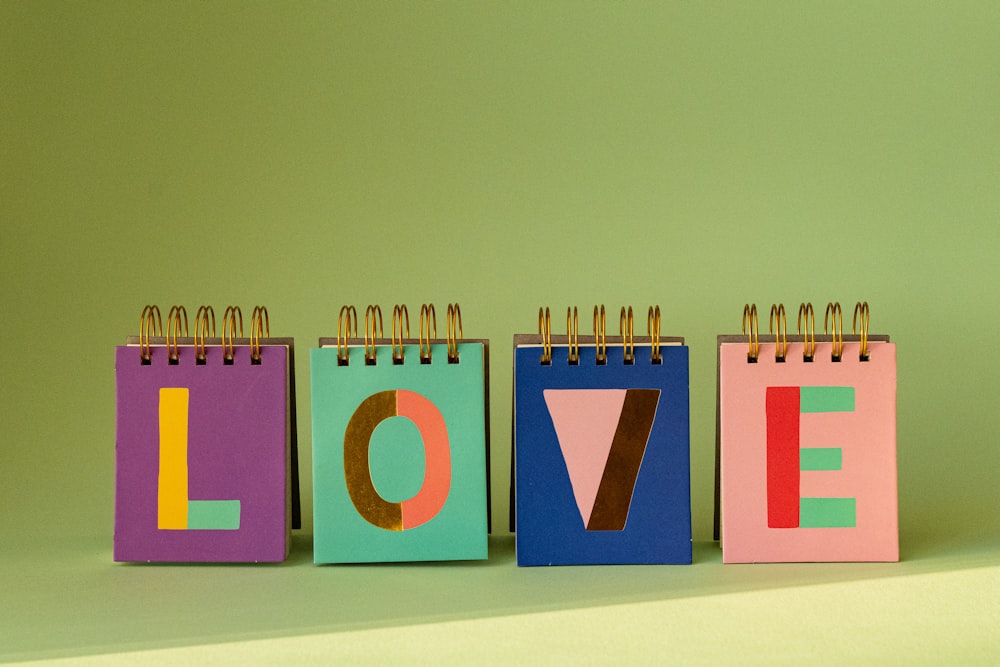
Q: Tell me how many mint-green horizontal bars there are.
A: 4